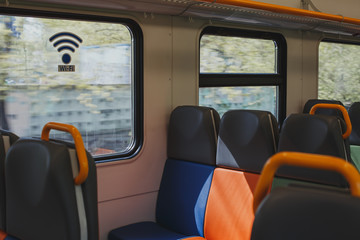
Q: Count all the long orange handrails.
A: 1